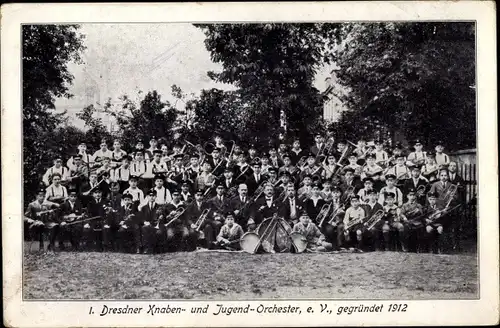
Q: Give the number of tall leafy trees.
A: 3